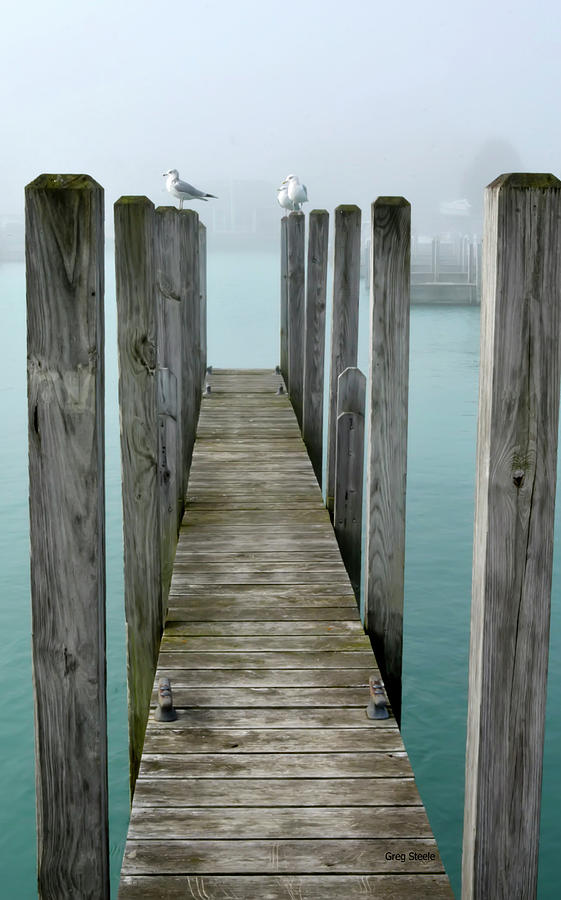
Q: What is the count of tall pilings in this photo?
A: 11